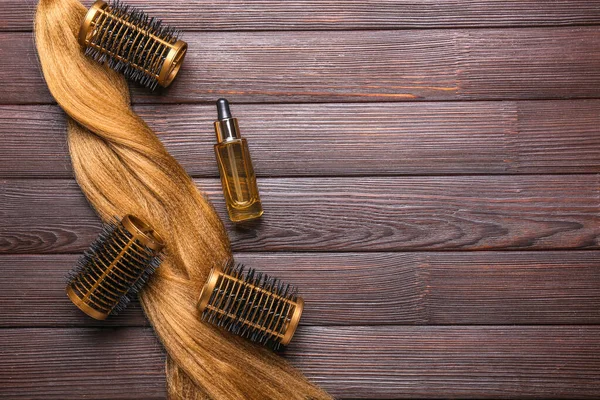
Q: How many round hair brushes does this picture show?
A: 3